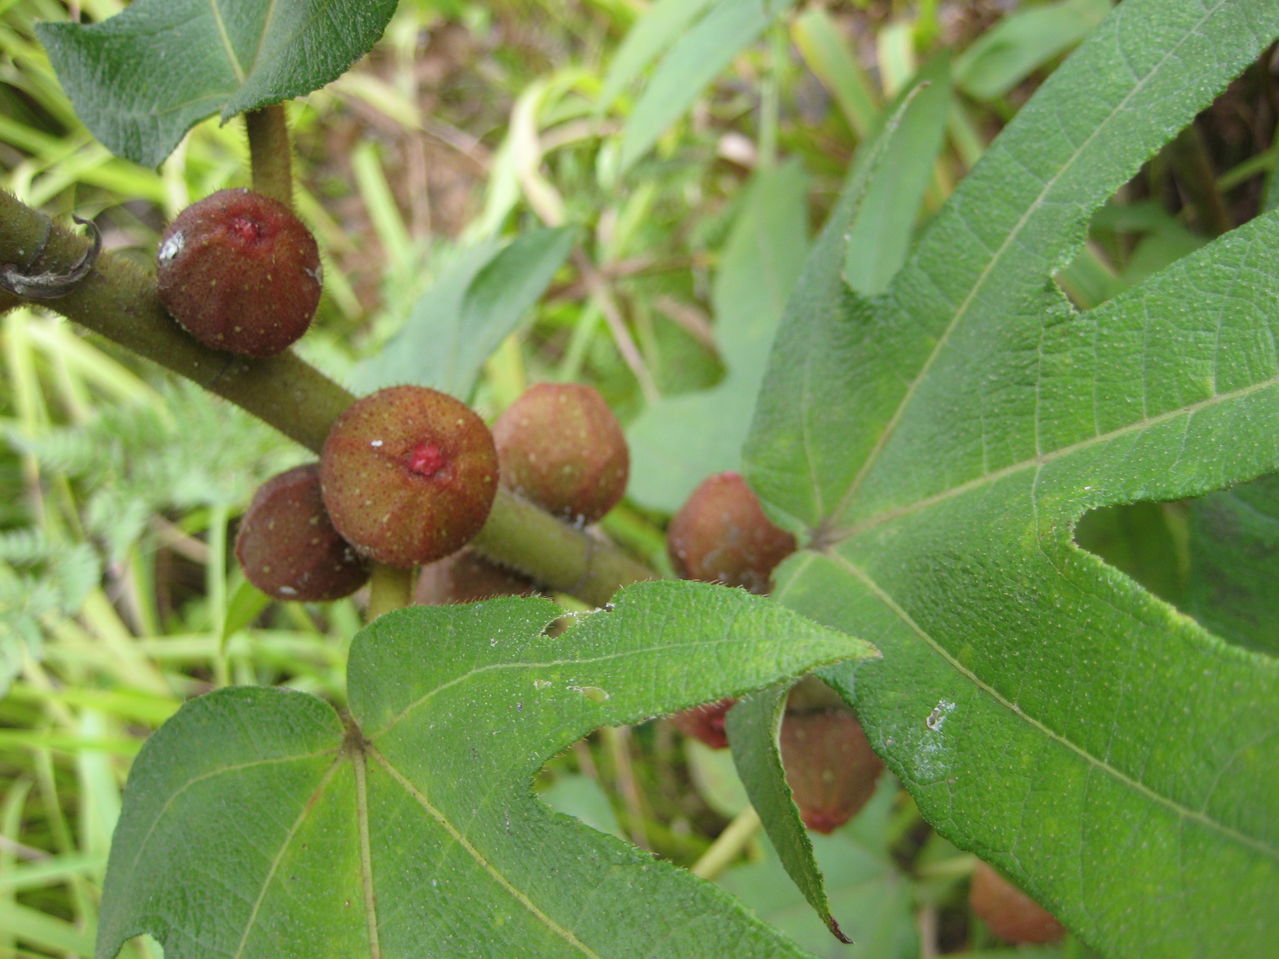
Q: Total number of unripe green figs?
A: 0